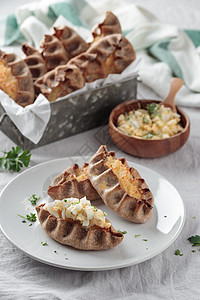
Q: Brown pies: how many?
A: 11